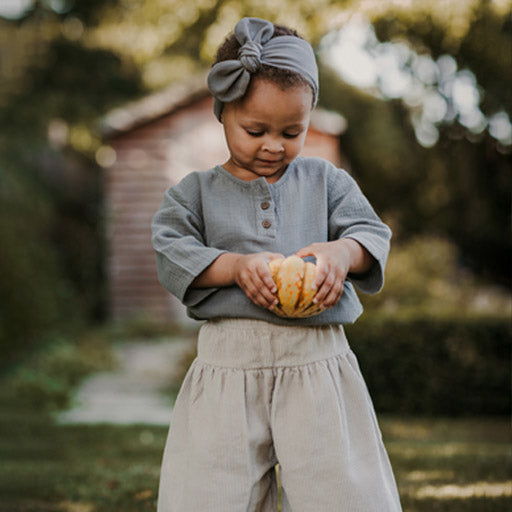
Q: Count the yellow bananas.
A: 0